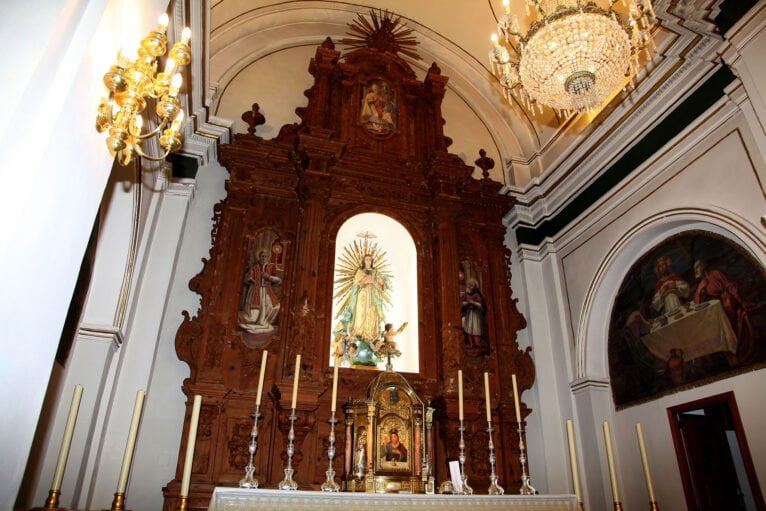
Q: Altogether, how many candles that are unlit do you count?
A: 12